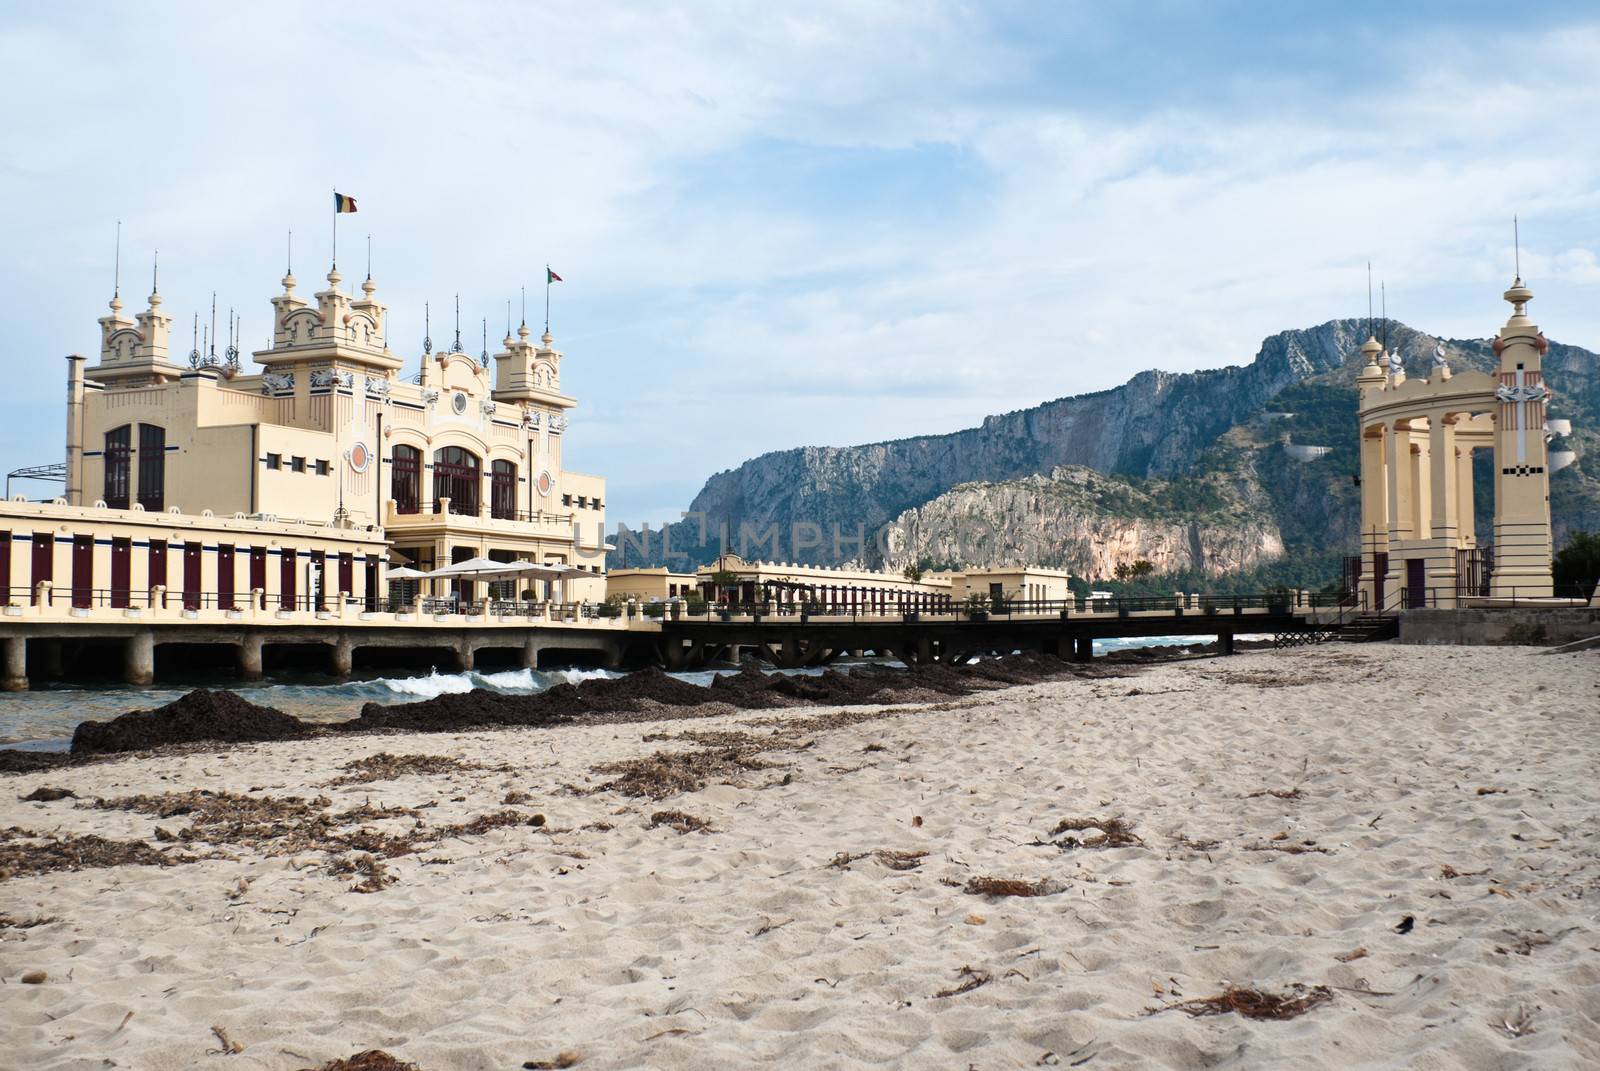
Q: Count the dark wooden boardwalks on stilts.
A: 1